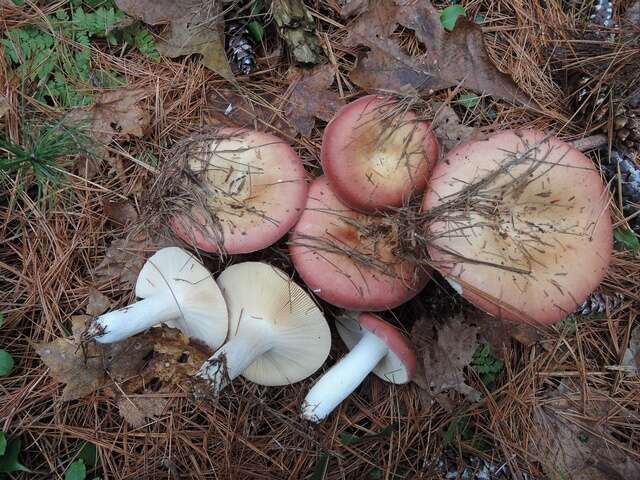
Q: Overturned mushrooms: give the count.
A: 3